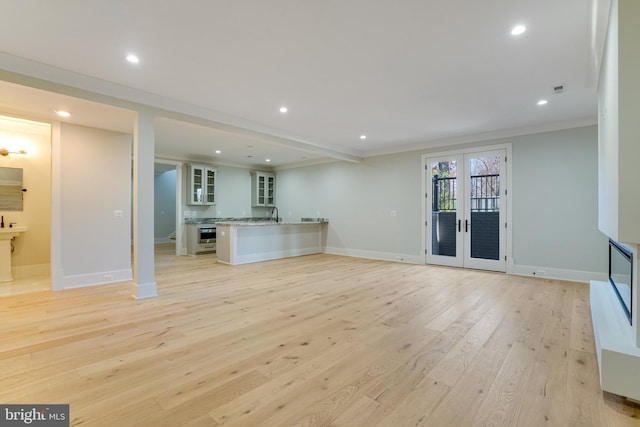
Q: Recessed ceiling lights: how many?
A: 8